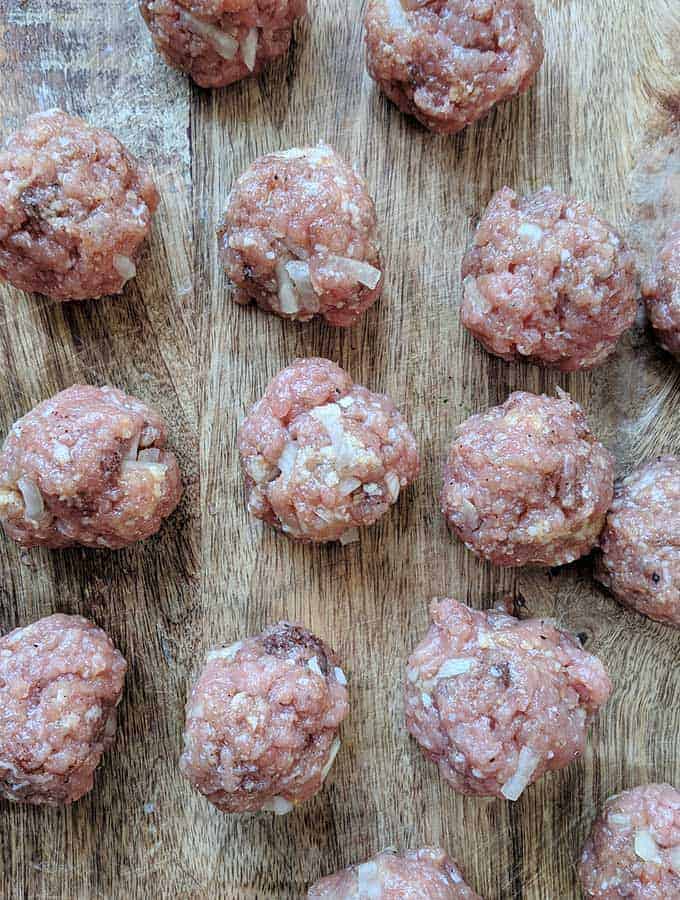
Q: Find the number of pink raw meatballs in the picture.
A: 15